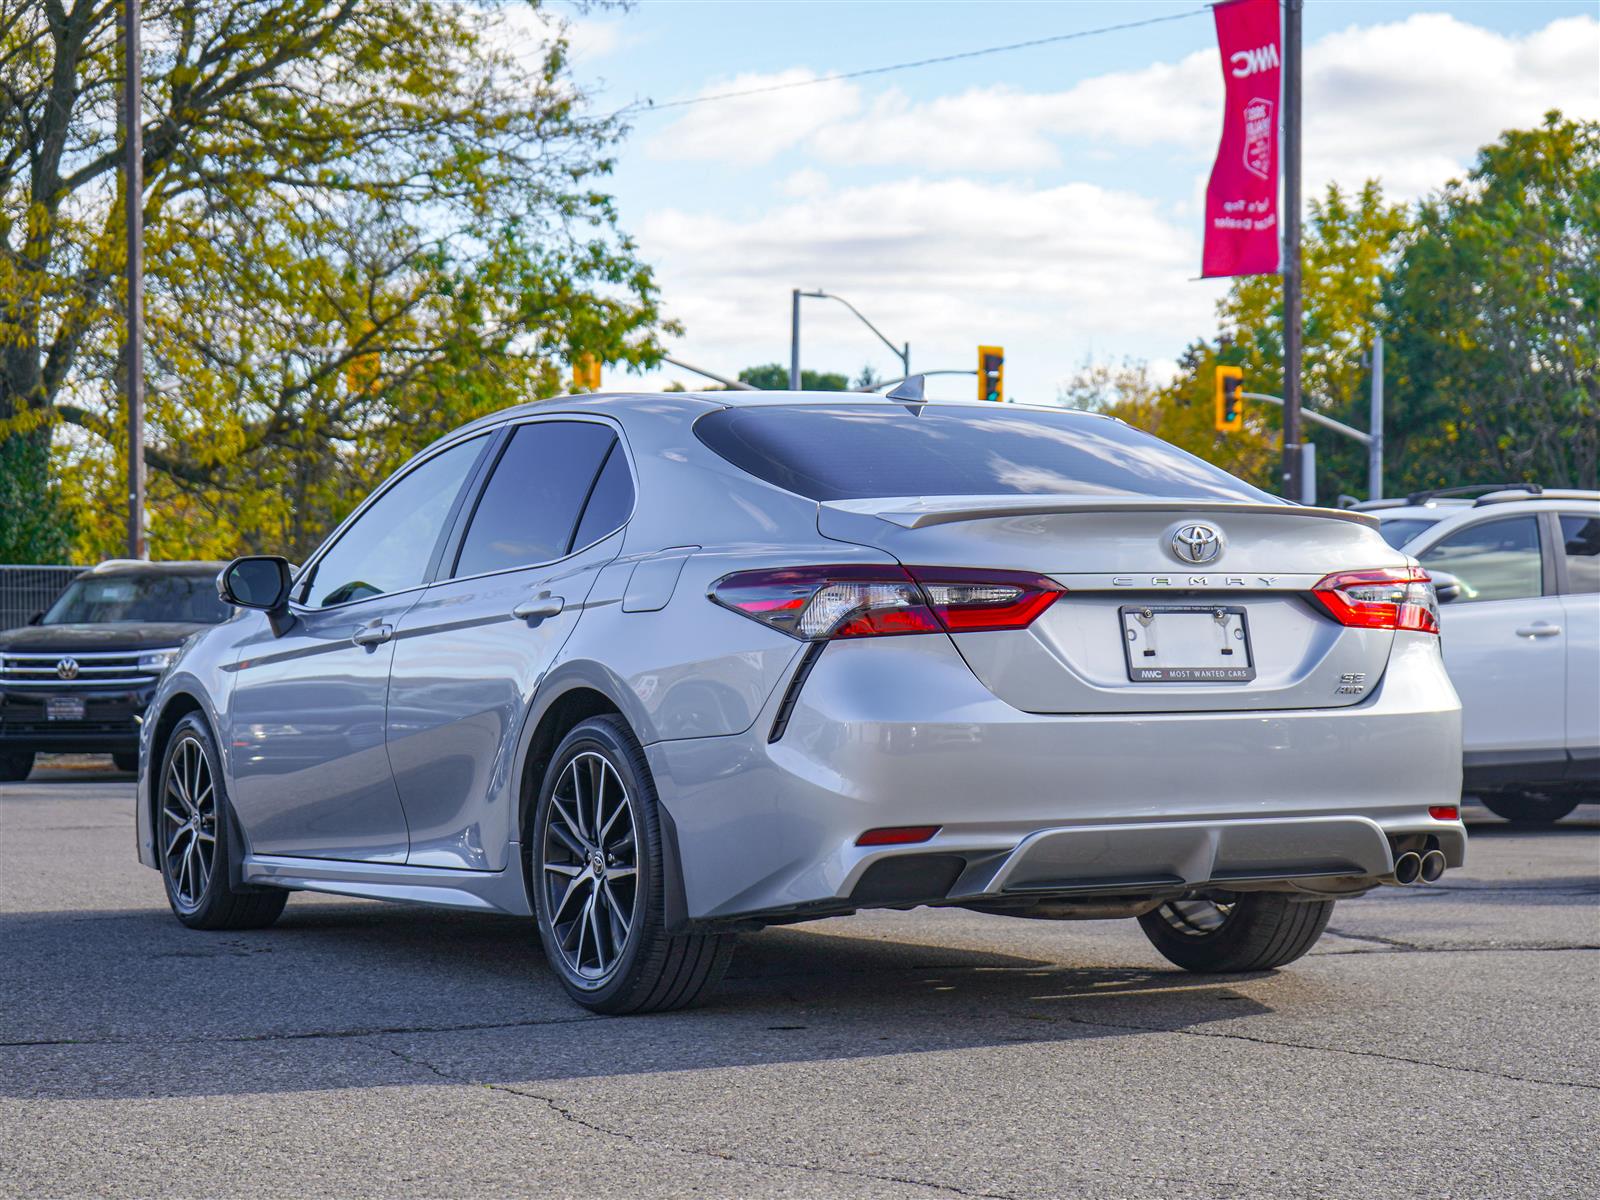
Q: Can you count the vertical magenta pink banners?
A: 1